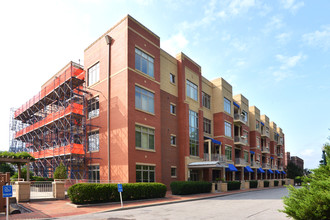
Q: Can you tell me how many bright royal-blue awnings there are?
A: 12